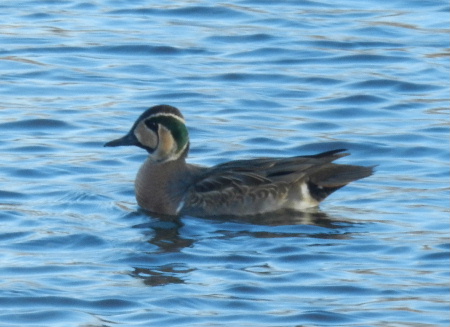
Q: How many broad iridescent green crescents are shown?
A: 1